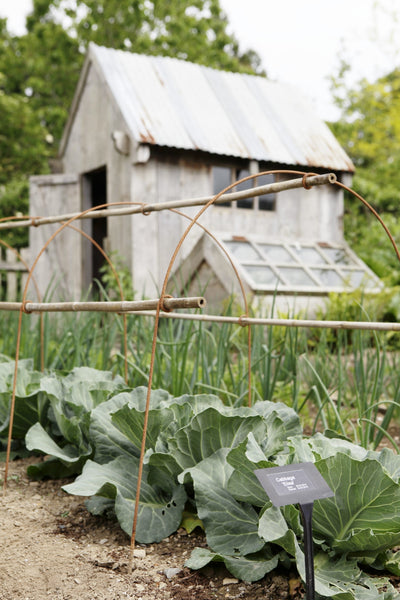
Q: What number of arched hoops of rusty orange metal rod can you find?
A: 4